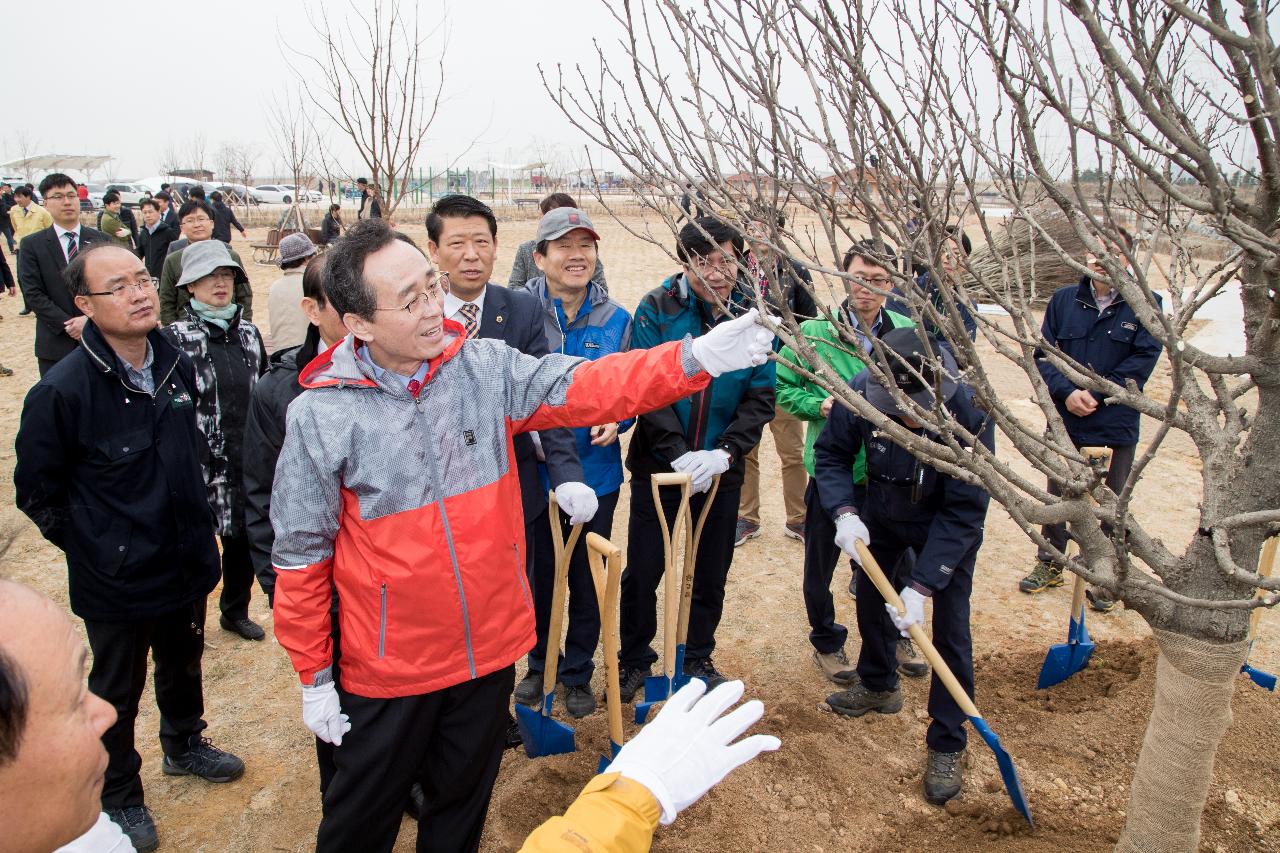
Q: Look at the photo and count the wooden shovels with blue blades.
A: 7